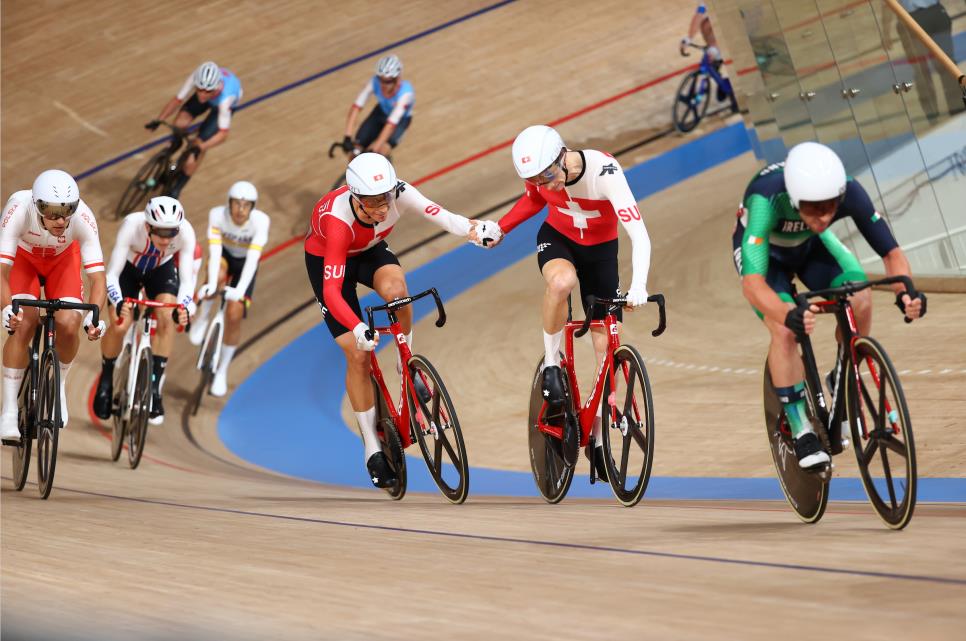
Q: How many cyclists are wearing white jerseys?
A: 3